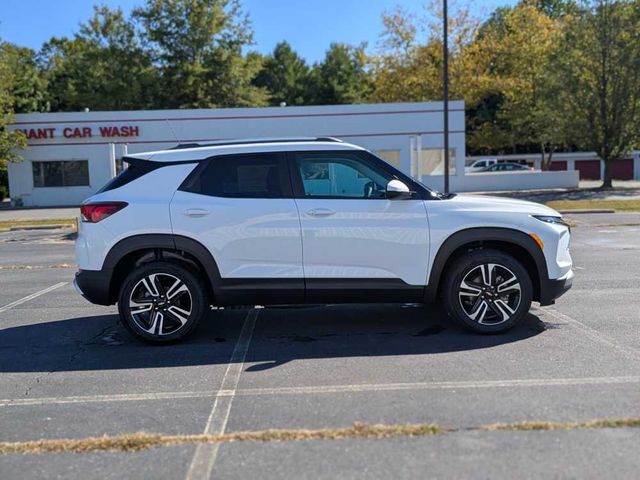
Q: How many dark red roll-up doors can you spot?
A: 3